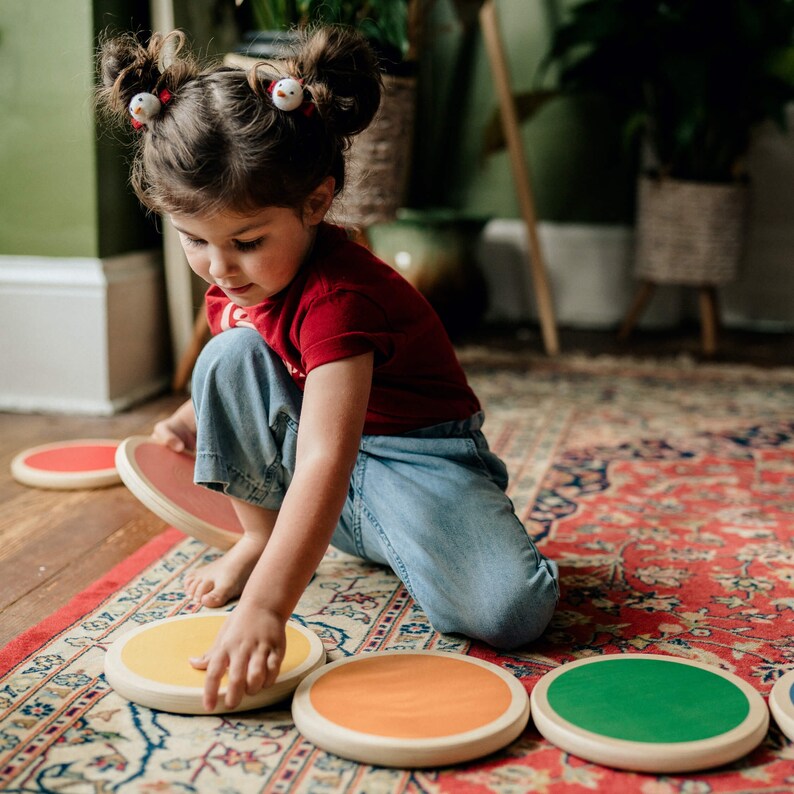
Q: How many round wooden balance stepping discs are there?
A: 6